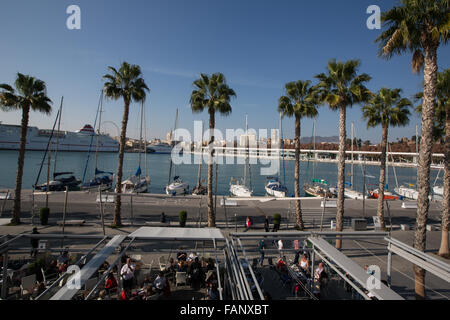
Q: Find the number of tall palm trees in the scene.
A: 8